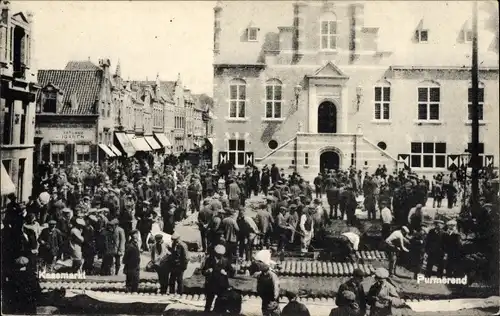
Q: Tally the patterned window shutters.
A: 6